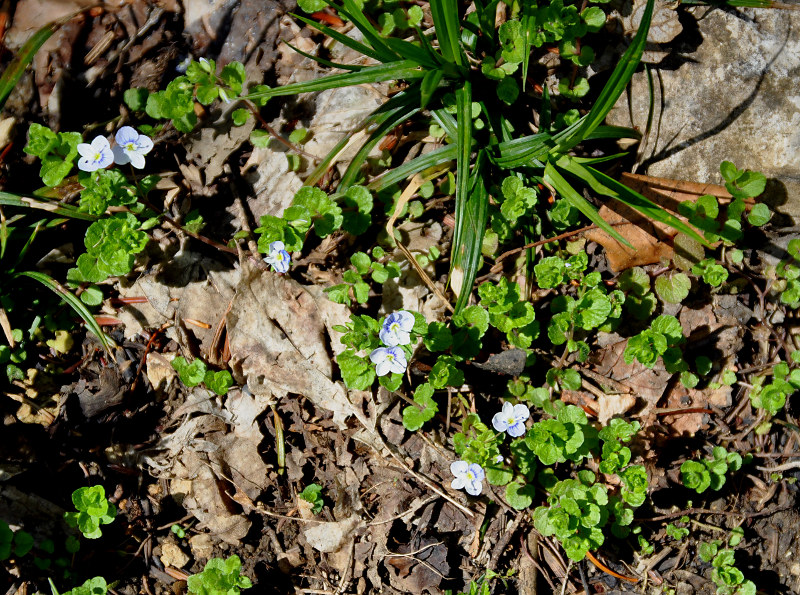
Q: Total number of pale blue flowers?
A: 7